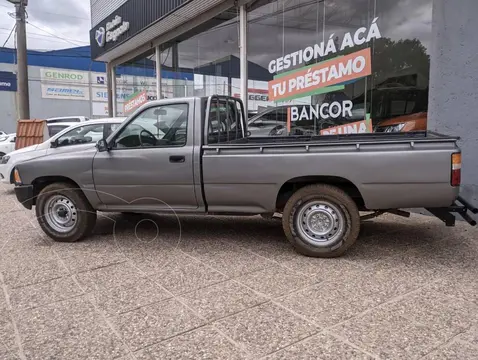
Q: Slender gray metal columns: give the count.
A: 3